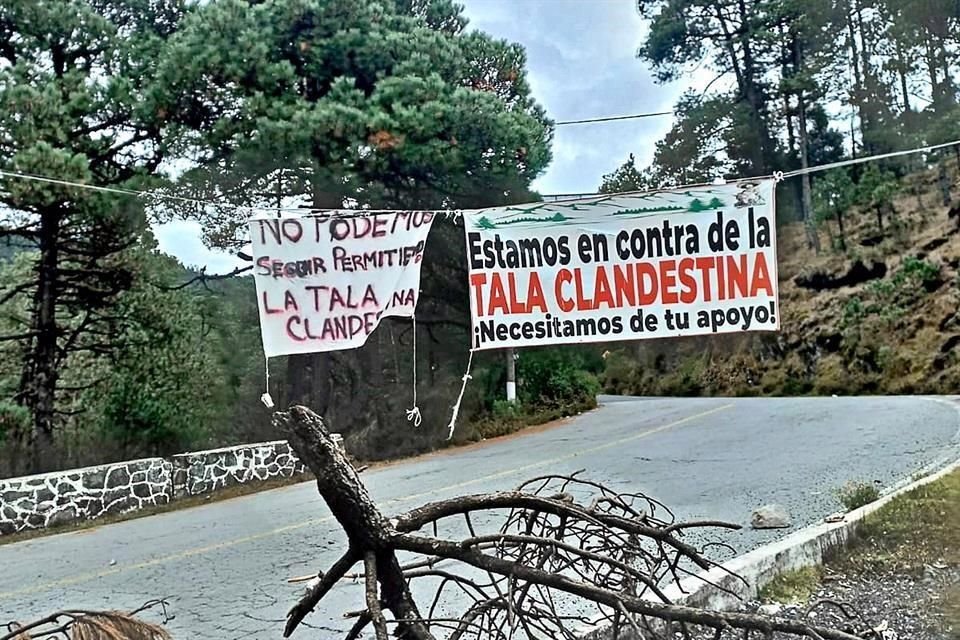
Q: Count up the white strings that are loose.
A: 3